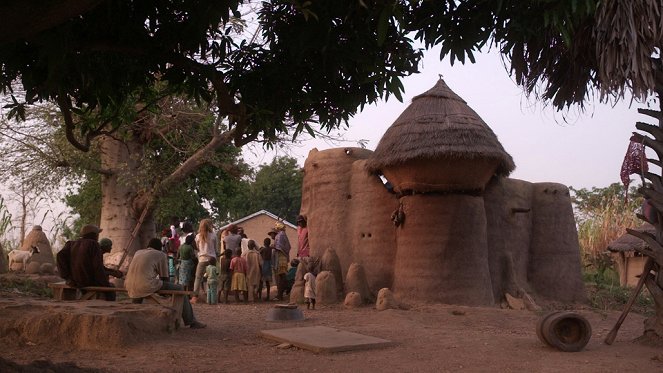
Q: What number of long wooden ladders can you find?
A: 1